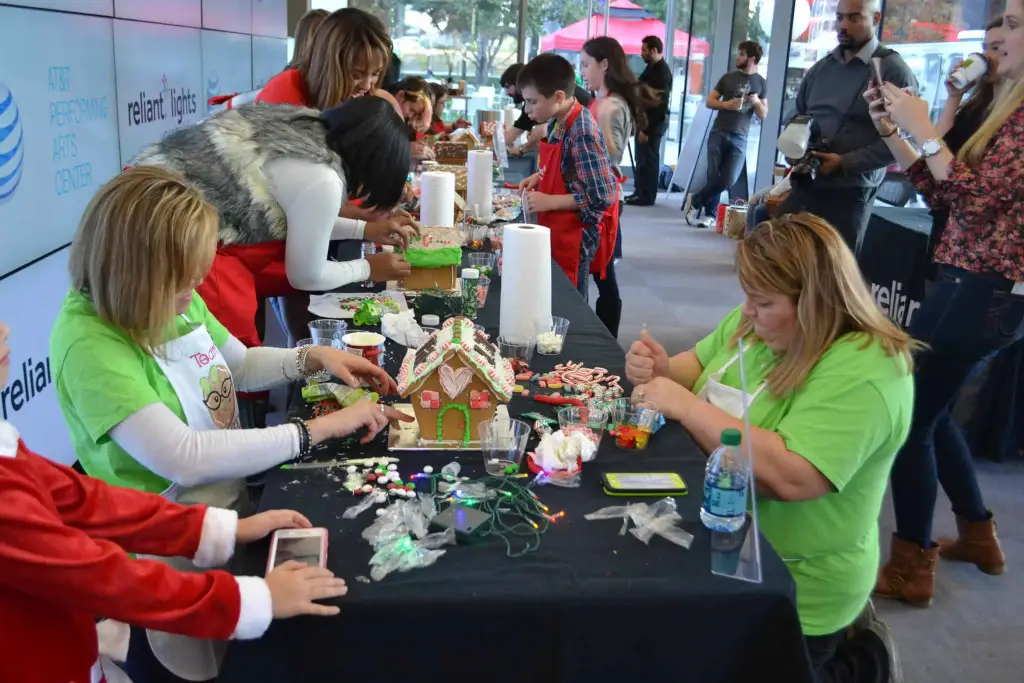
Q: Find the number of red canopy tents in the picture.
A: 1